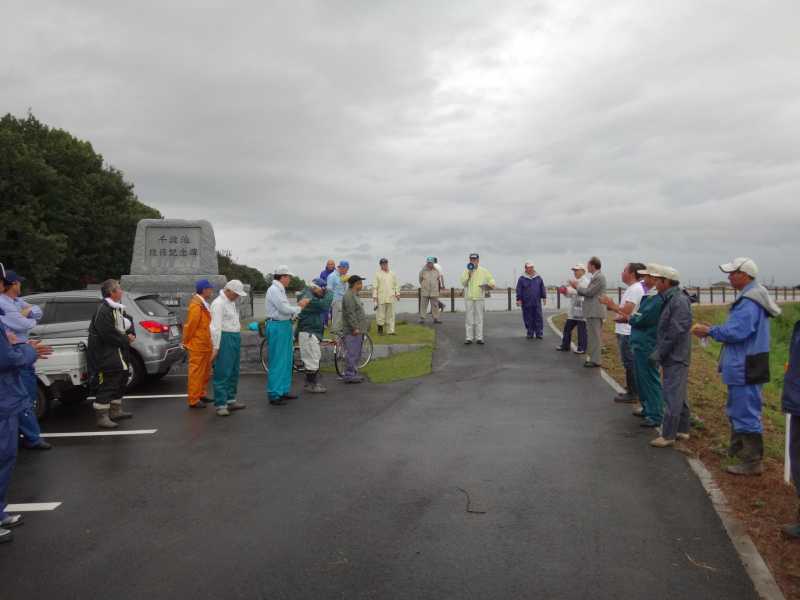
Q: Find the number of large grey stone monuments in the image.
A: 1